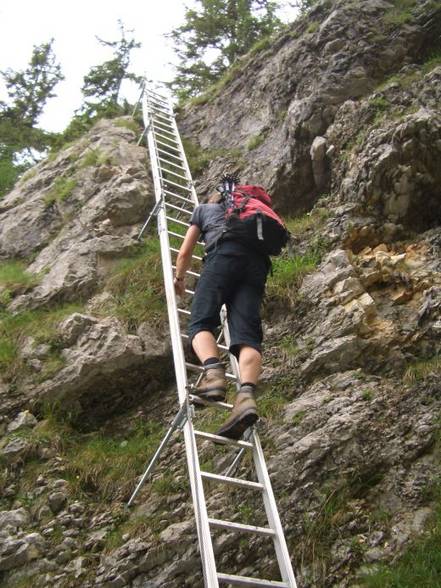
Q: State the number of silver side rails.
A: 2